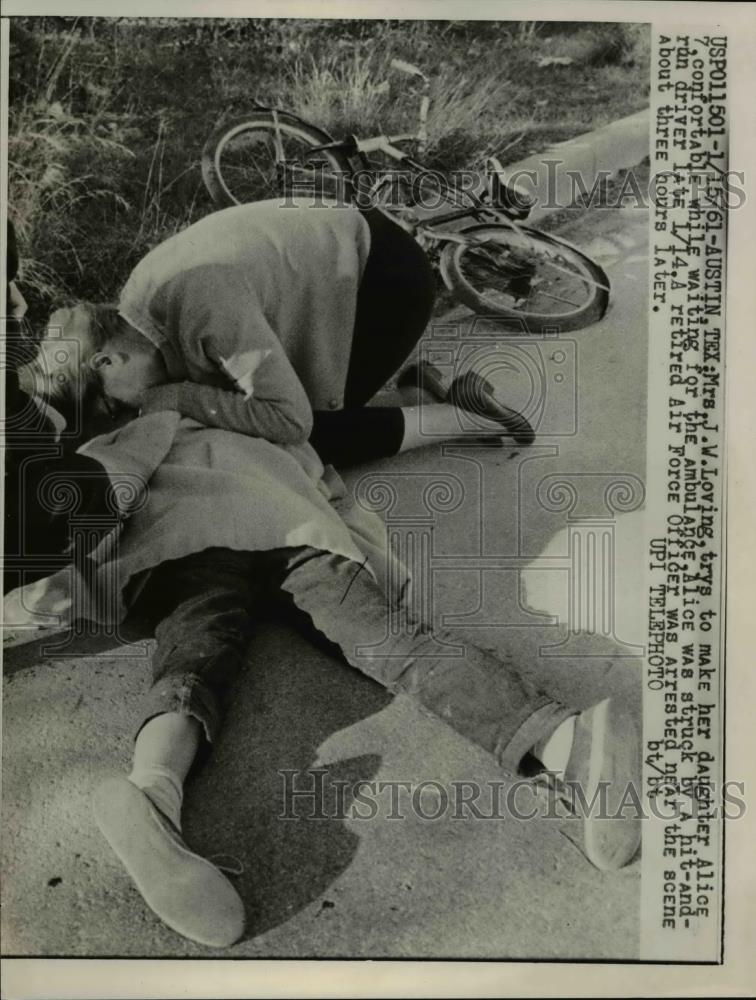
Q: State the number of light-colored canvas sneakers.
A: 2